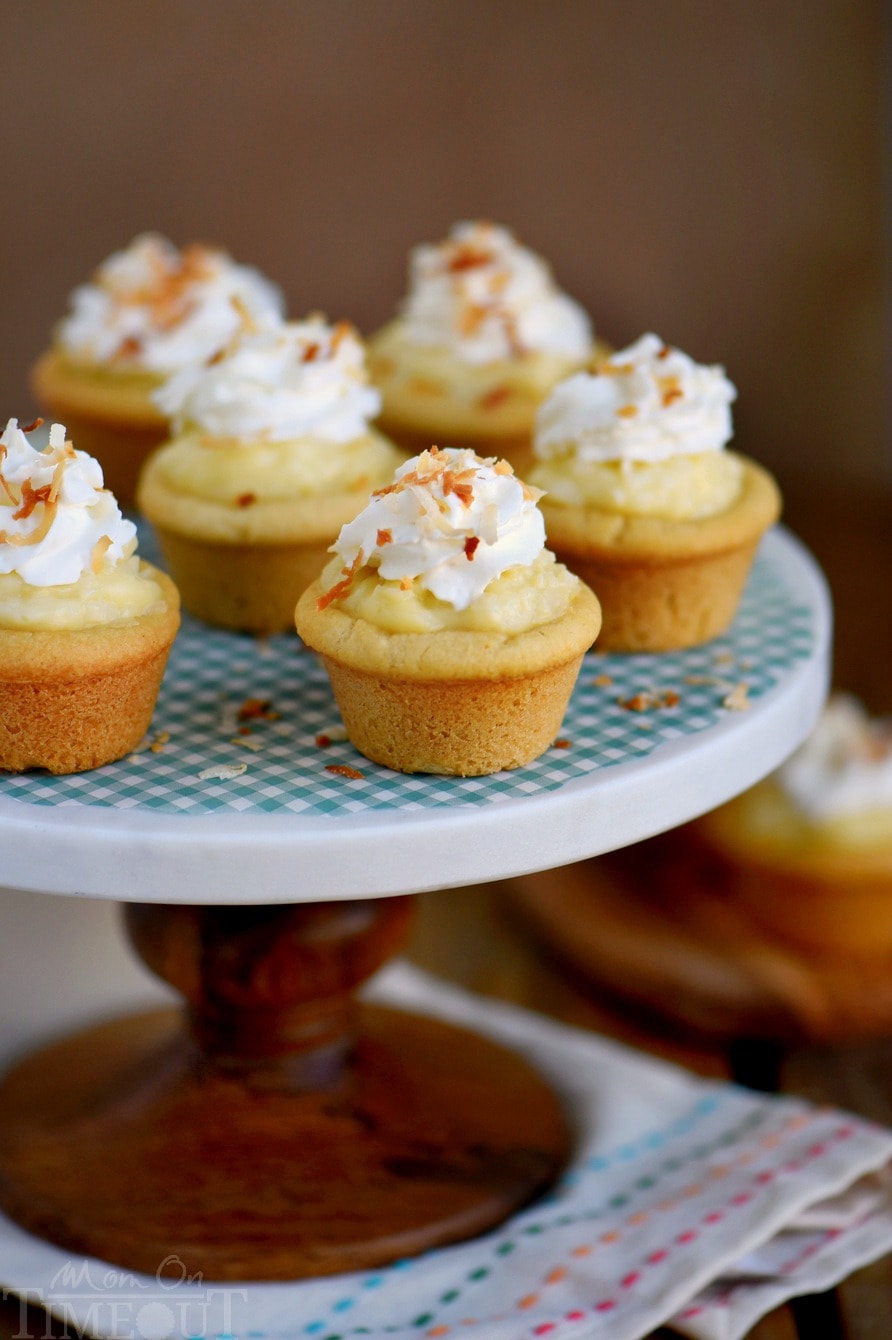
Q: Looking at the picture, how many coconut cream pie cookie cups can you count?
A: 7